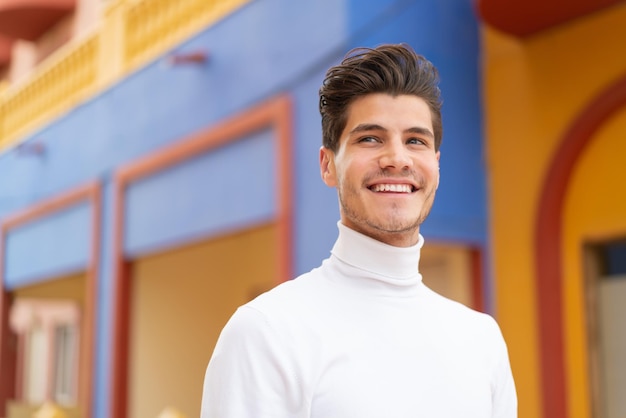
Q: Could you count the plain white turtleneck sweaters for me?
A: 1